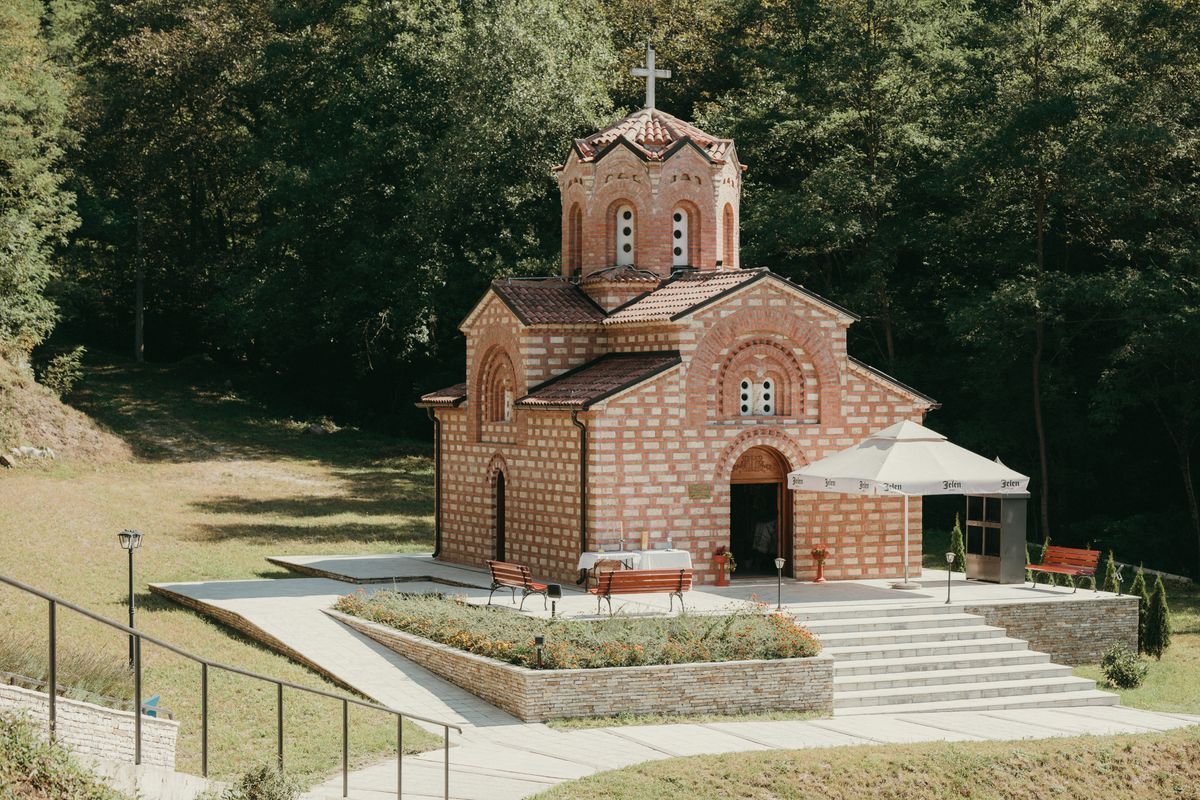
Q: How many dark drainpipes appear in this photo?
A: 2